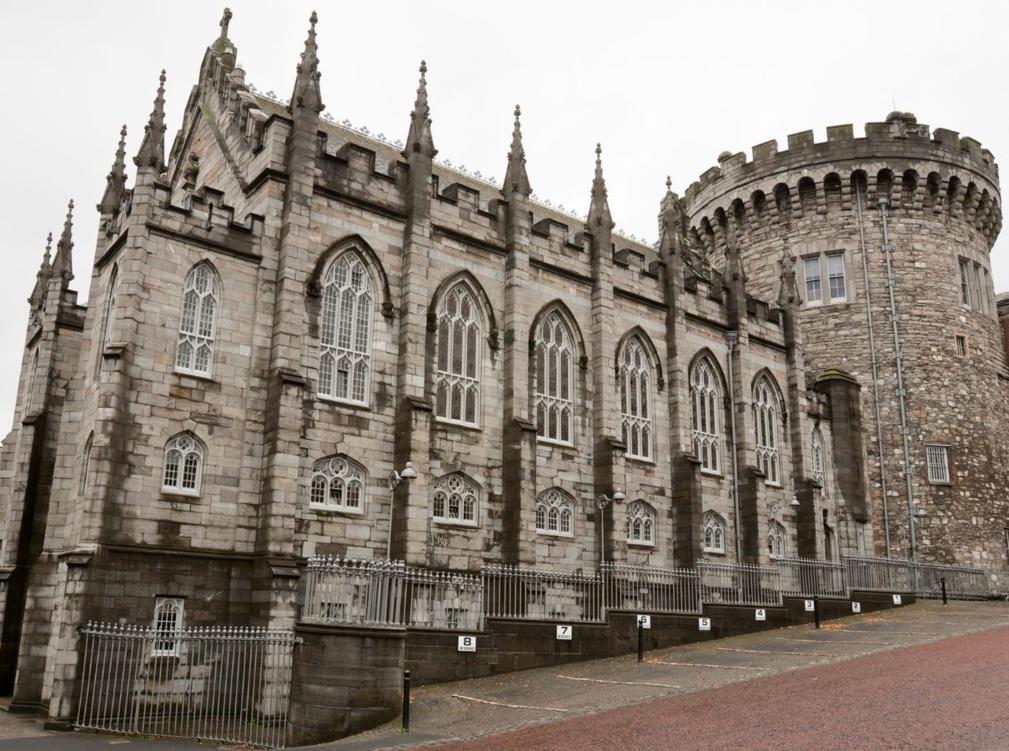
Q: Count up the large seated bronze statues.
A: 0